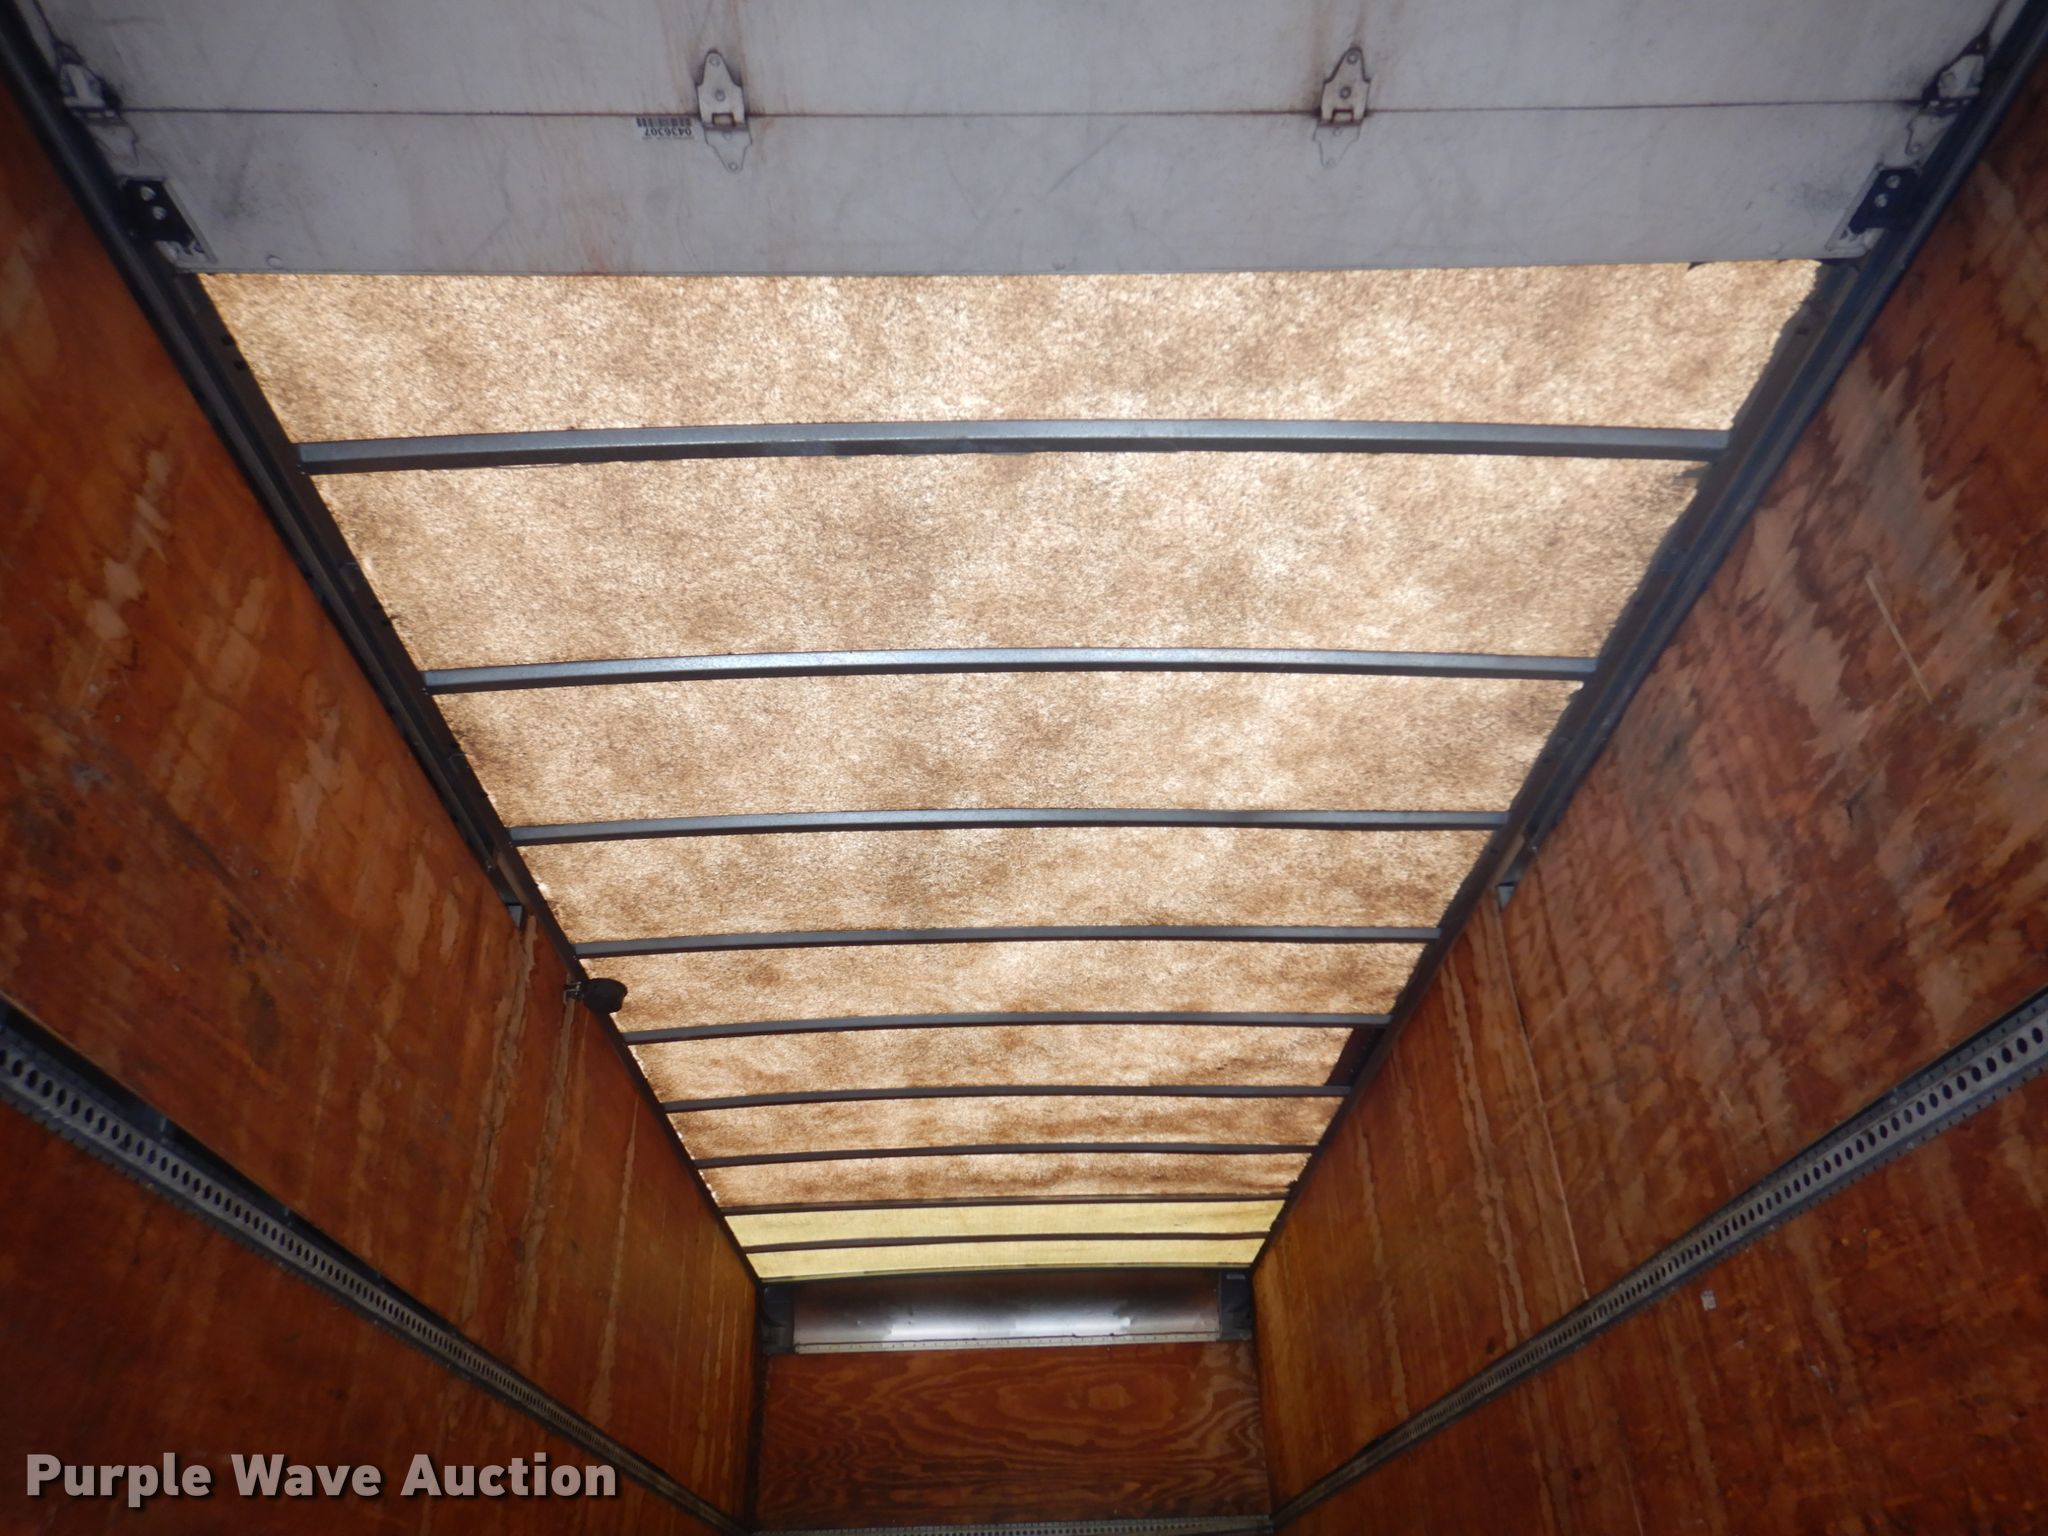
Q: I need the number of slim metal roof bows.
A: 9